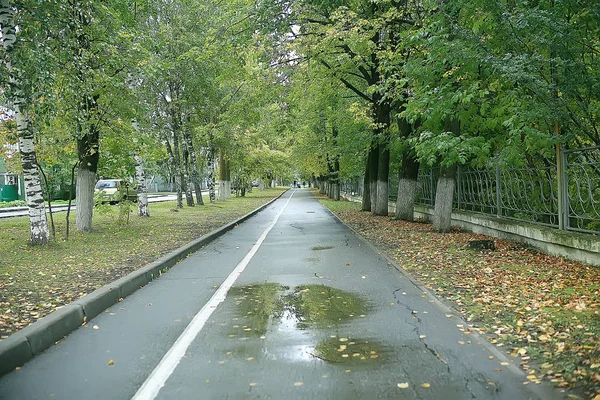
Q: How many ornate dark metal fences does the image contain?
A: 1